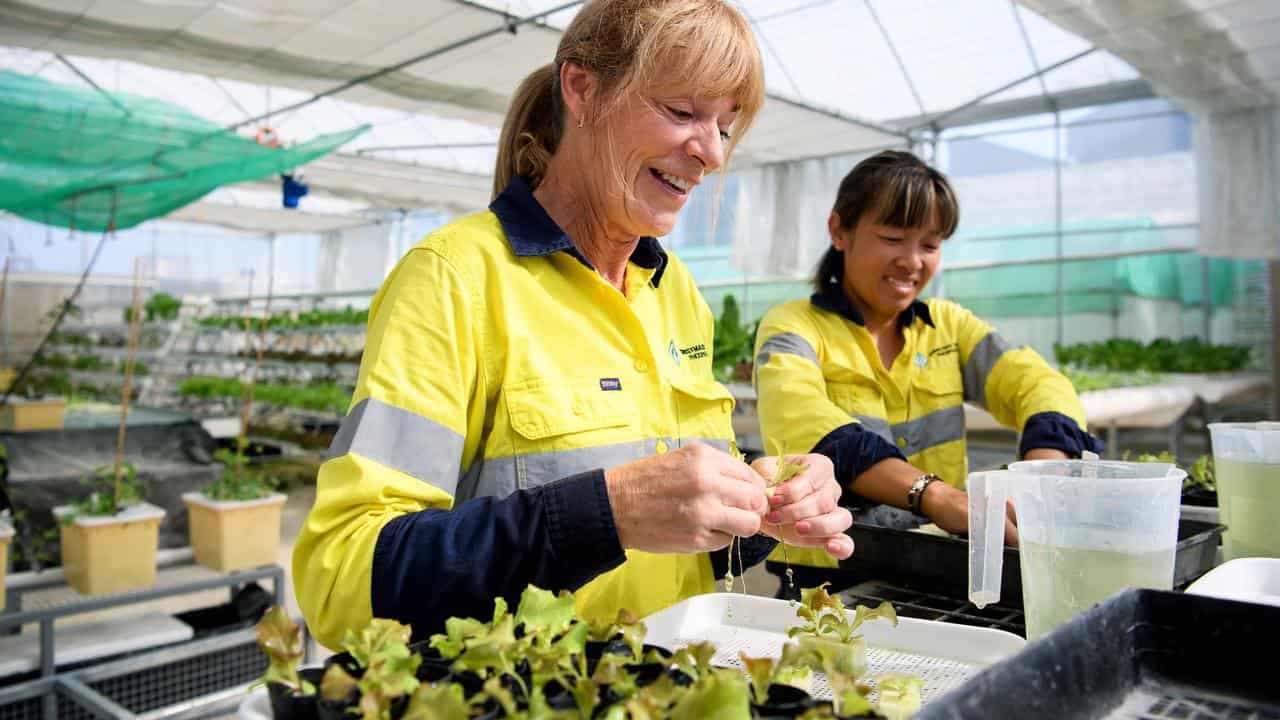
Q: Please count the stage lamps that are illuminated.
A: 0